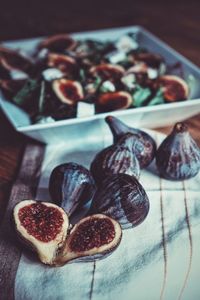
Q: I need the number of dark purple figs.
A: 5